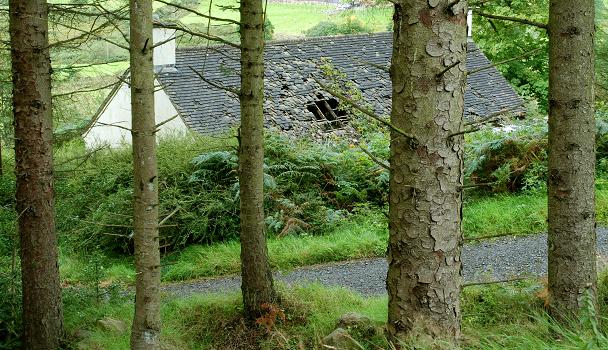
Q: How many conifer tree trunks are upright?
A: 5